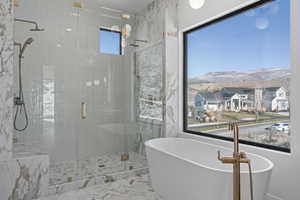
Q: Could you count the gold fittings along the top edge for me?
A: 3